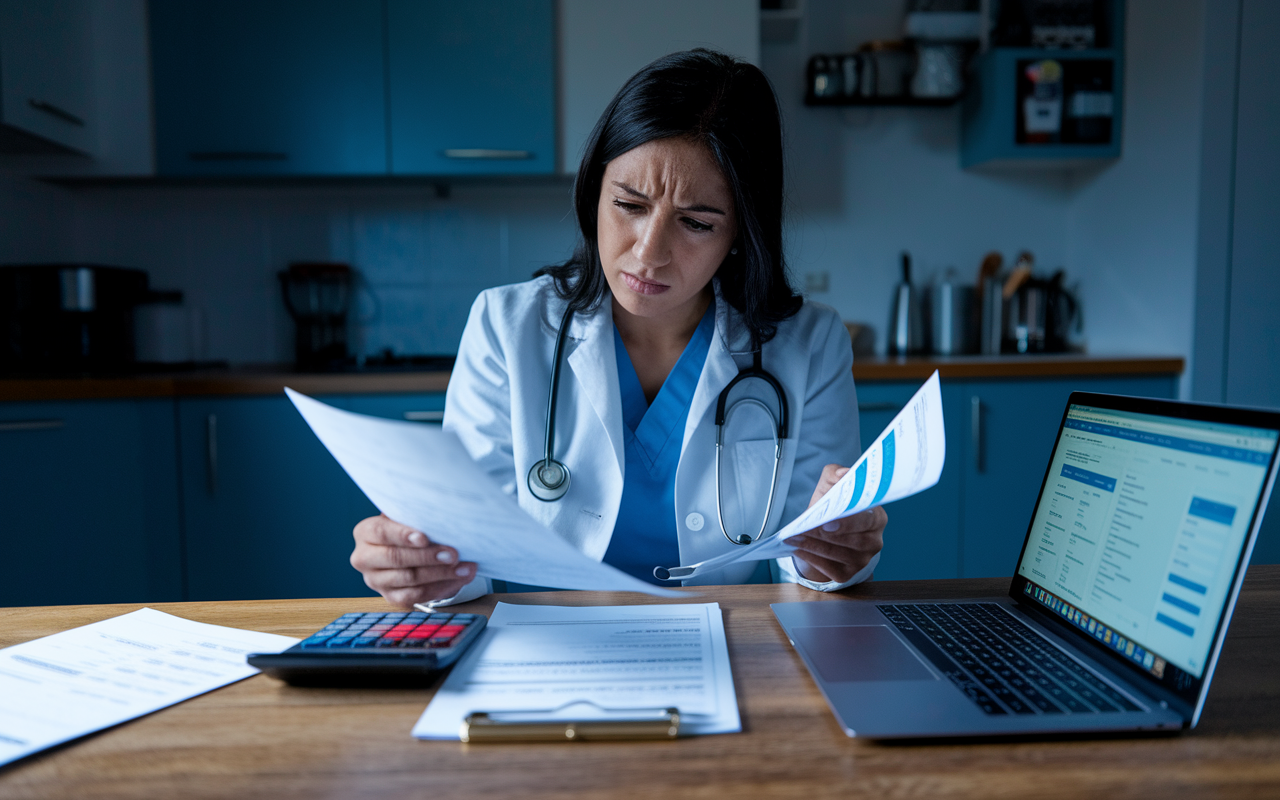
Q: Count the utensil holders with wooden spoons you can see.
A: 1